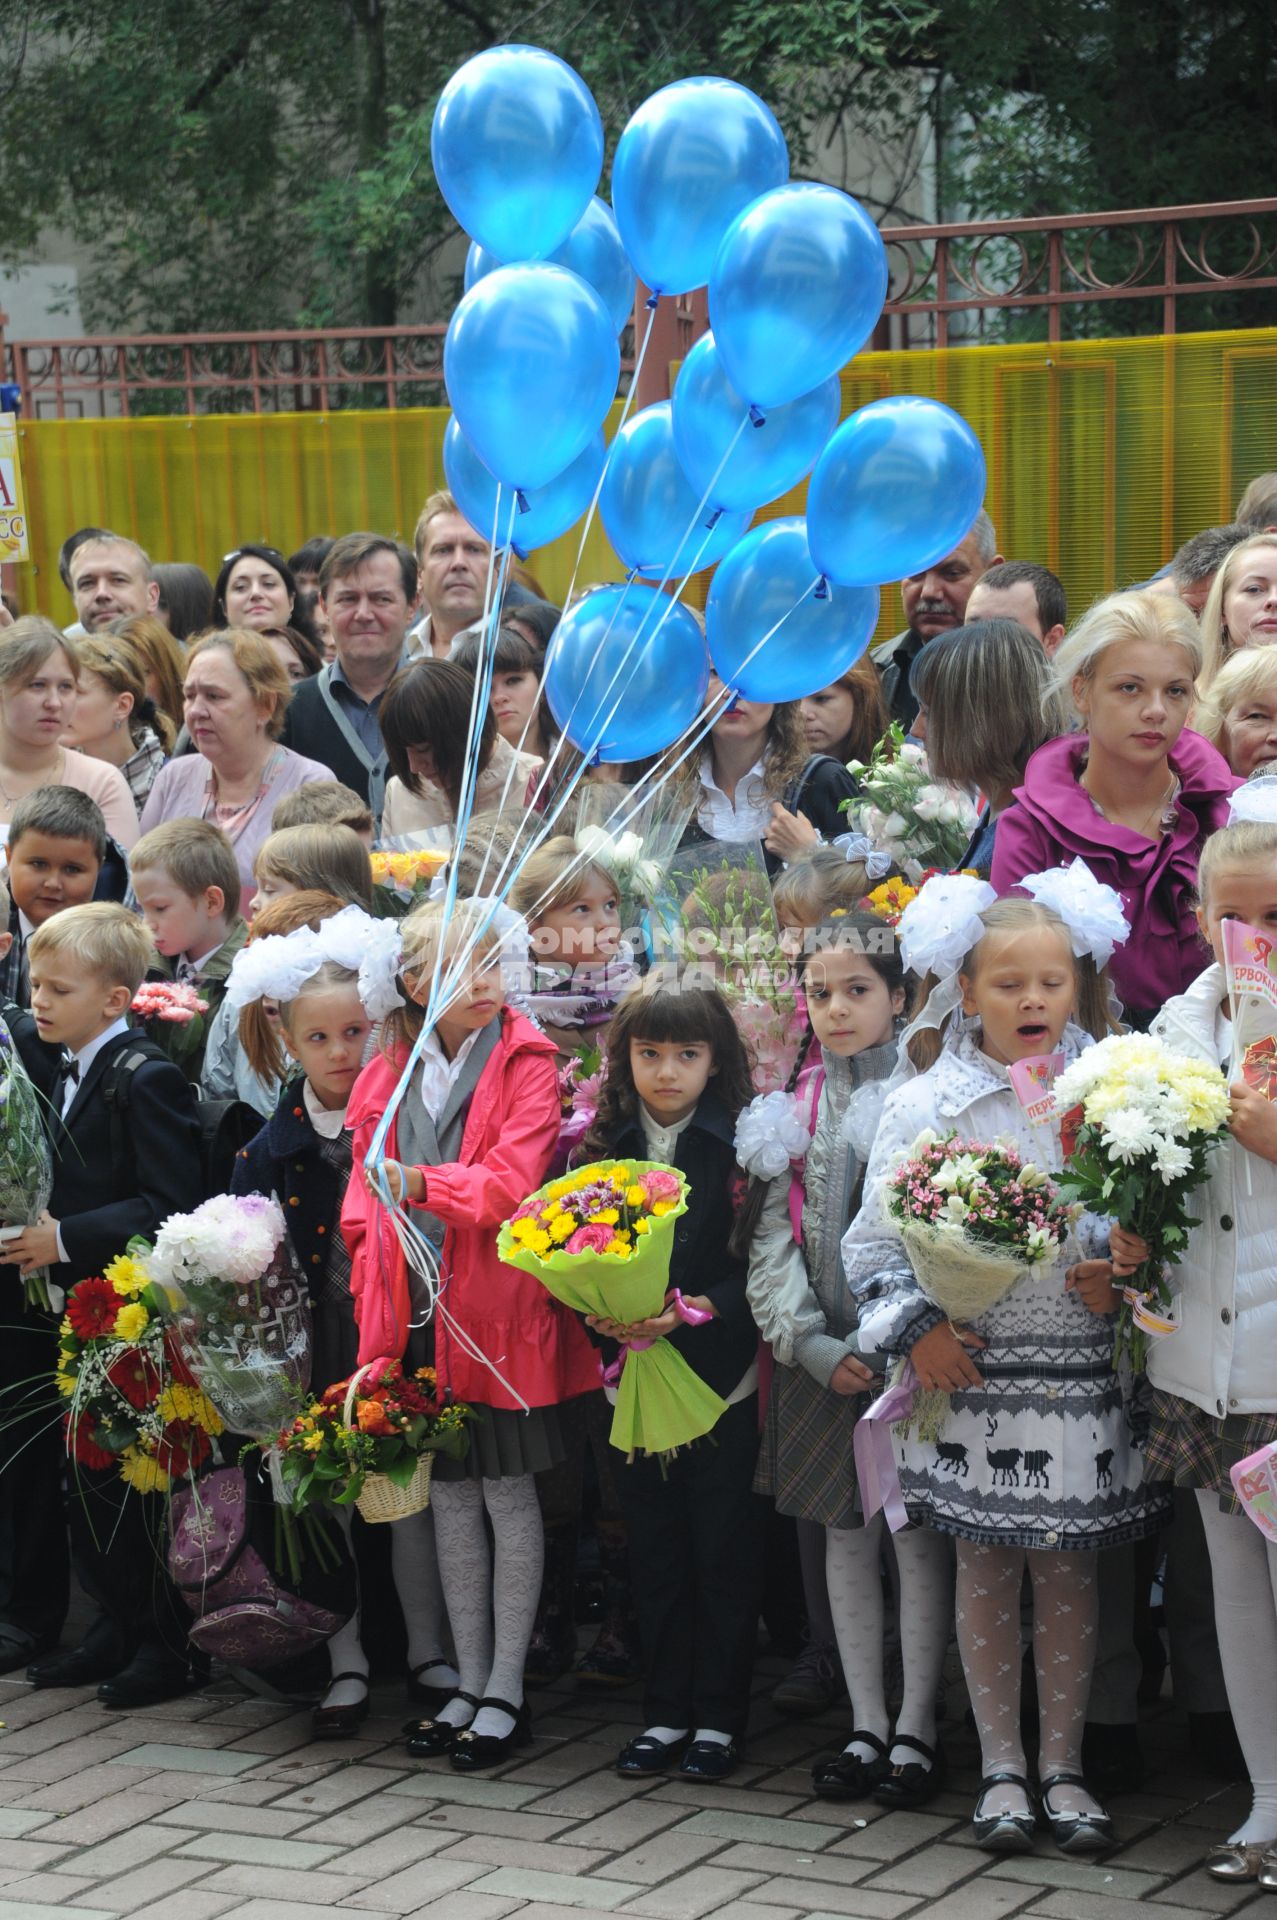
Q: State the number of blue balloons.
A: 11